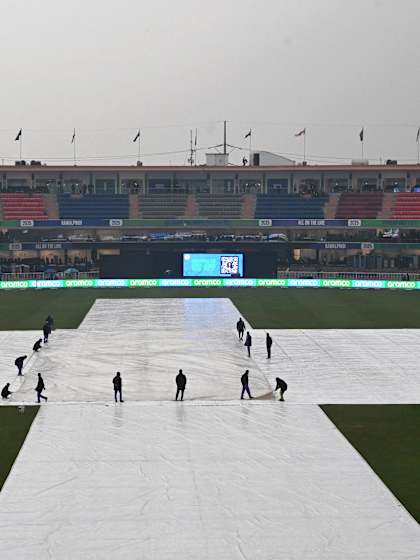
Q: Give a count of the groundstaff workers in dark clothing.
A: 13